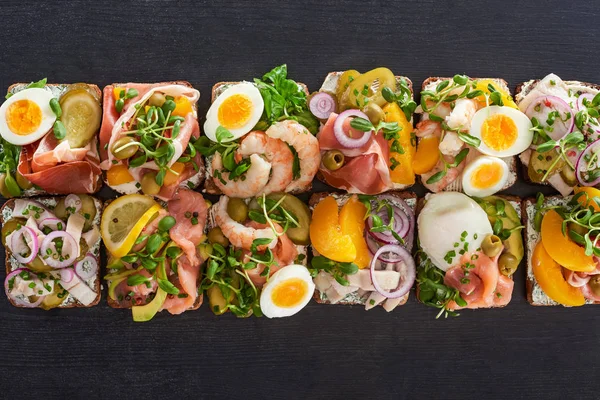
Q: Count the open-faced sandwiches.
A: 12